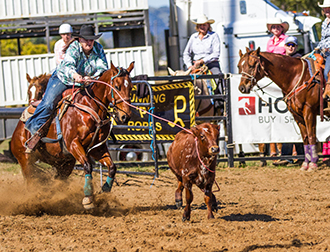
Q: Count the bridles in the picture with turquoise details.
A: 1